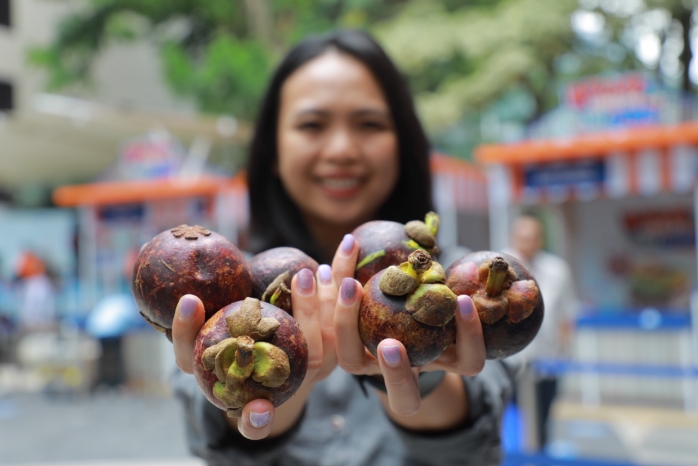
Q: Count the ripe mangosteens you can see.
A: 6